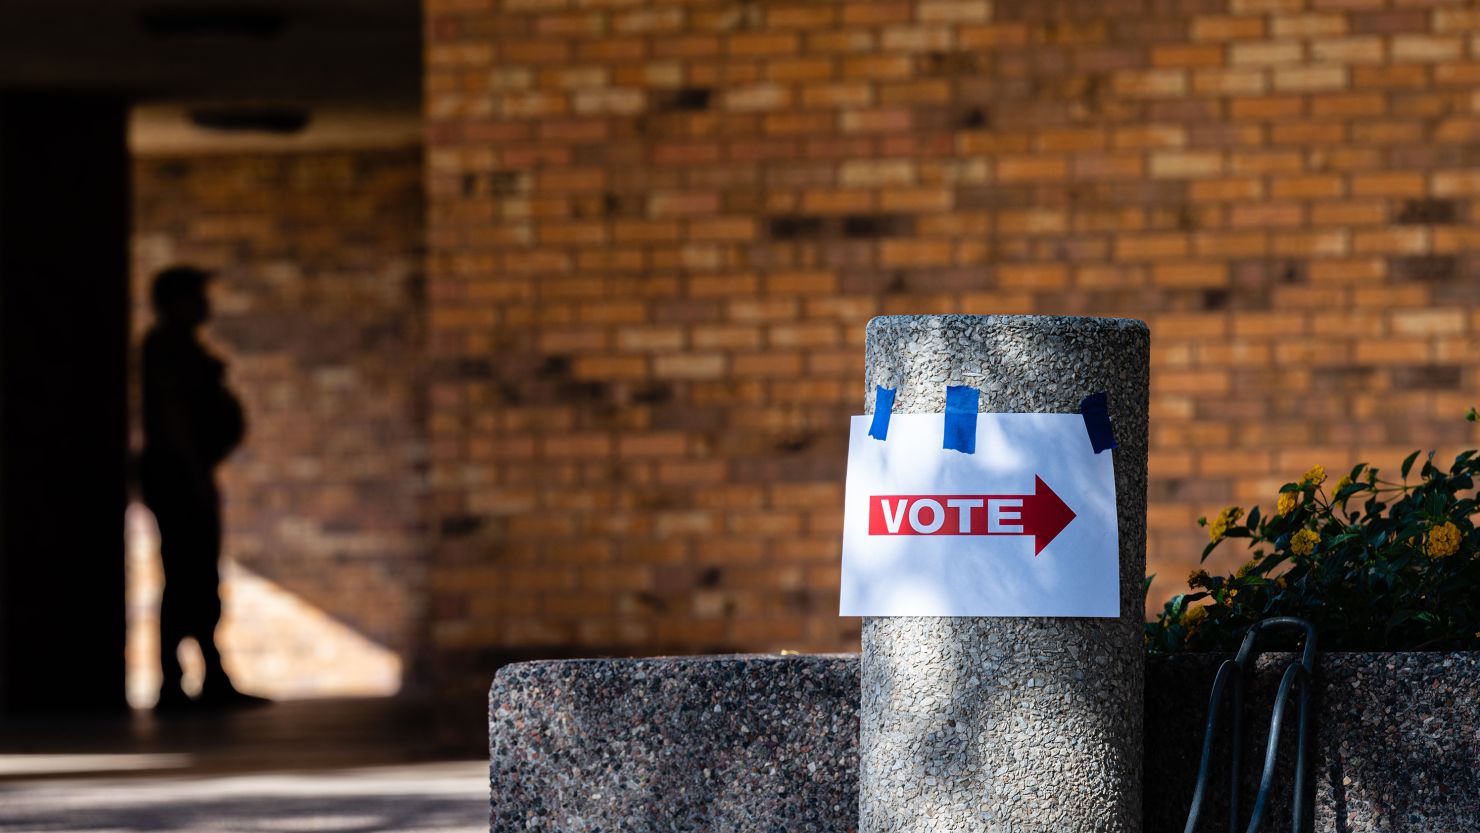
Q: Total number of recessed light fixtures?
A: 2